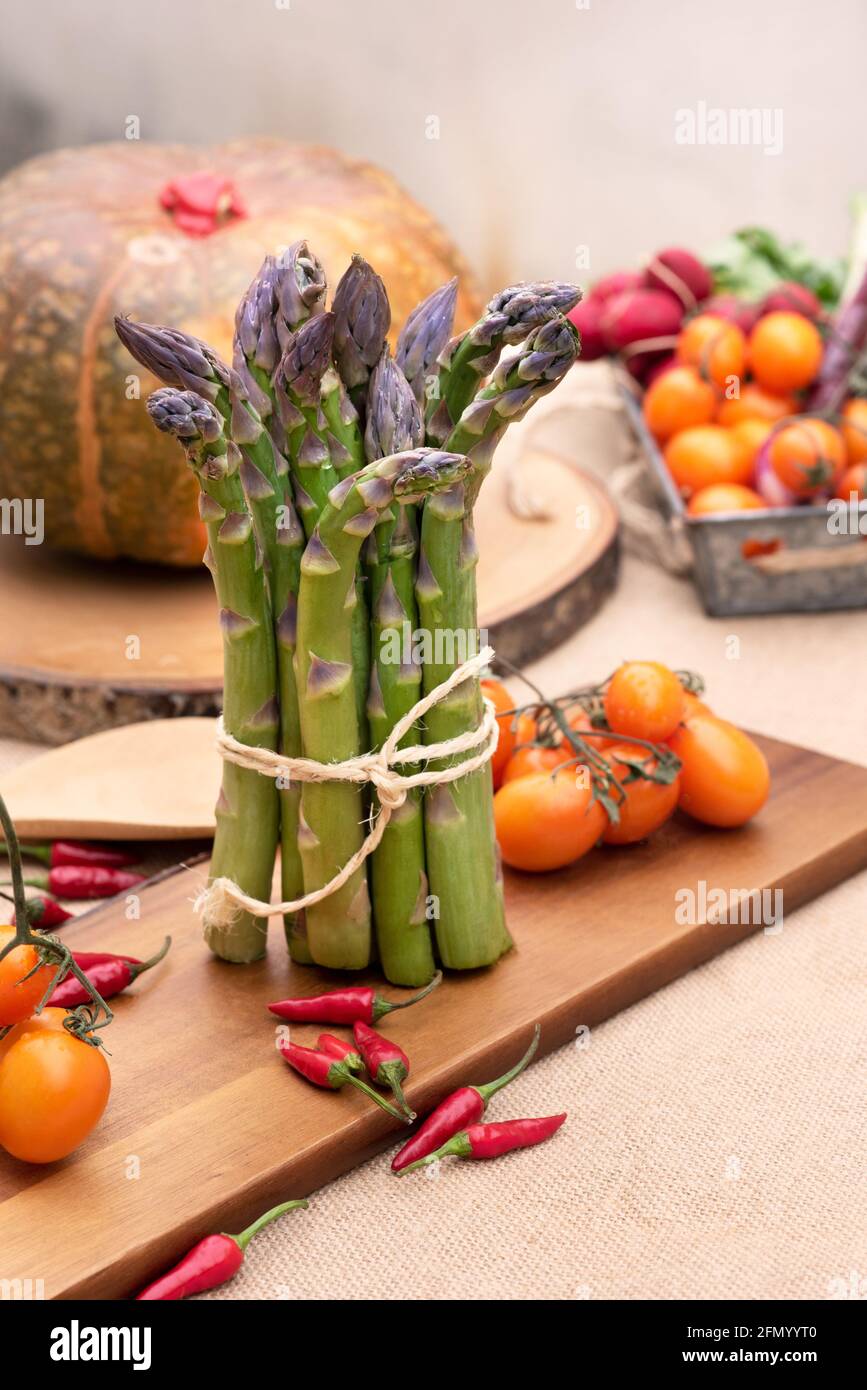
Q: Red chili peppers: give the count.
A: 12